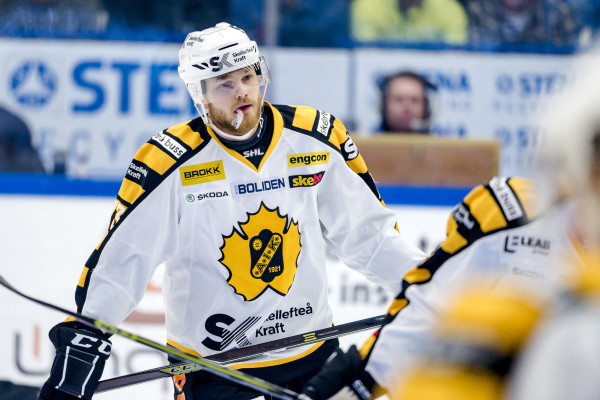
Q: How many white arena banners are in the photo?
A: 2